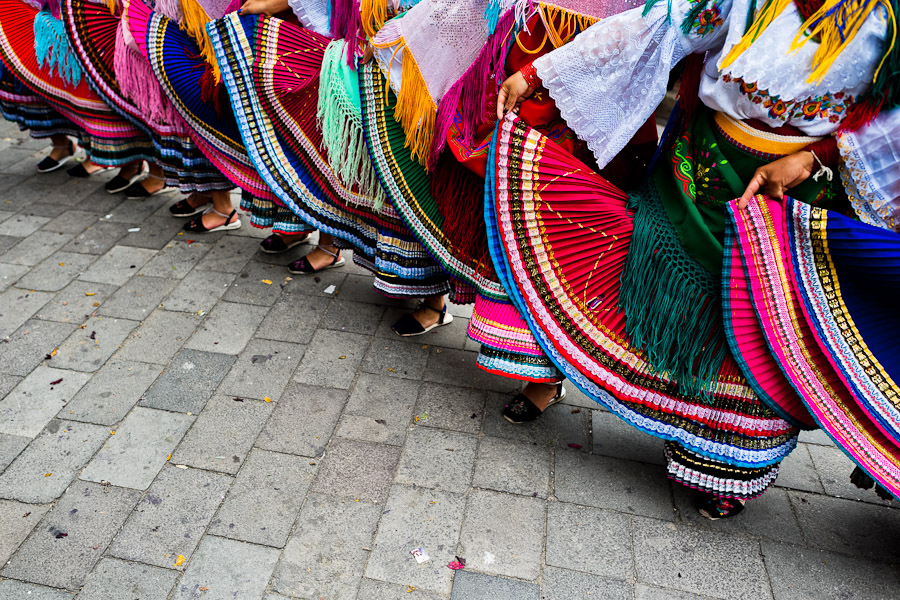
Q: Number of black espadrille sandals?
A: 11